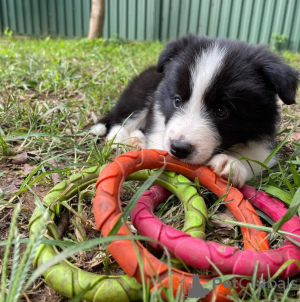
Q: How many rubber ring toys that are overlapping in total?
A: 3